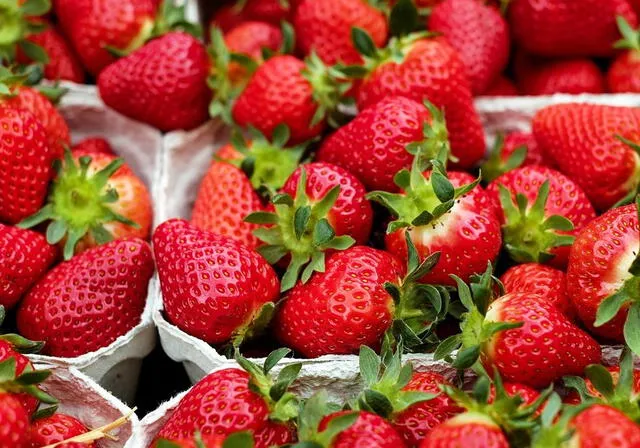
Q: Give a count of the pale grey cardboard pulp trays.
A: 6